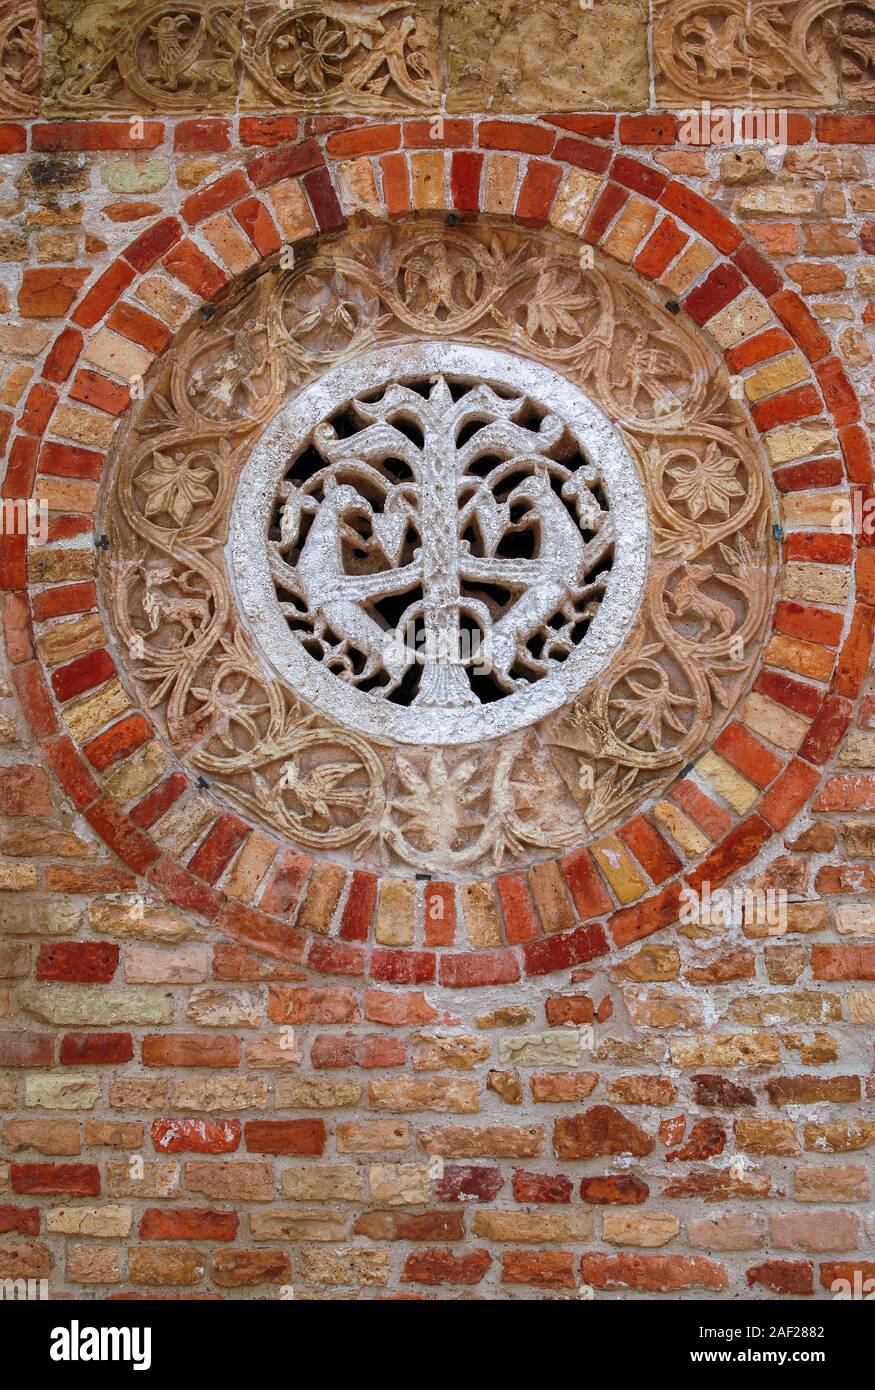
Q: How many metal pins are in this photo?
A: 8